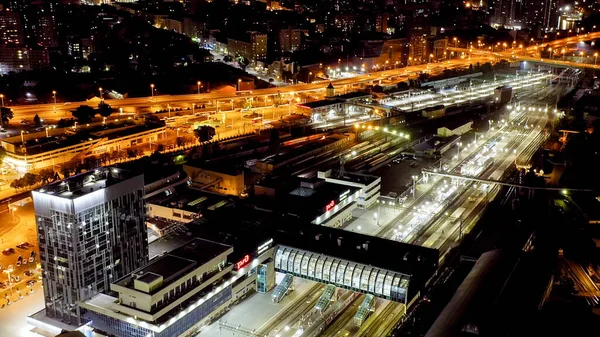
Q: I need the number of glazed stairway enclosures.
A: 3